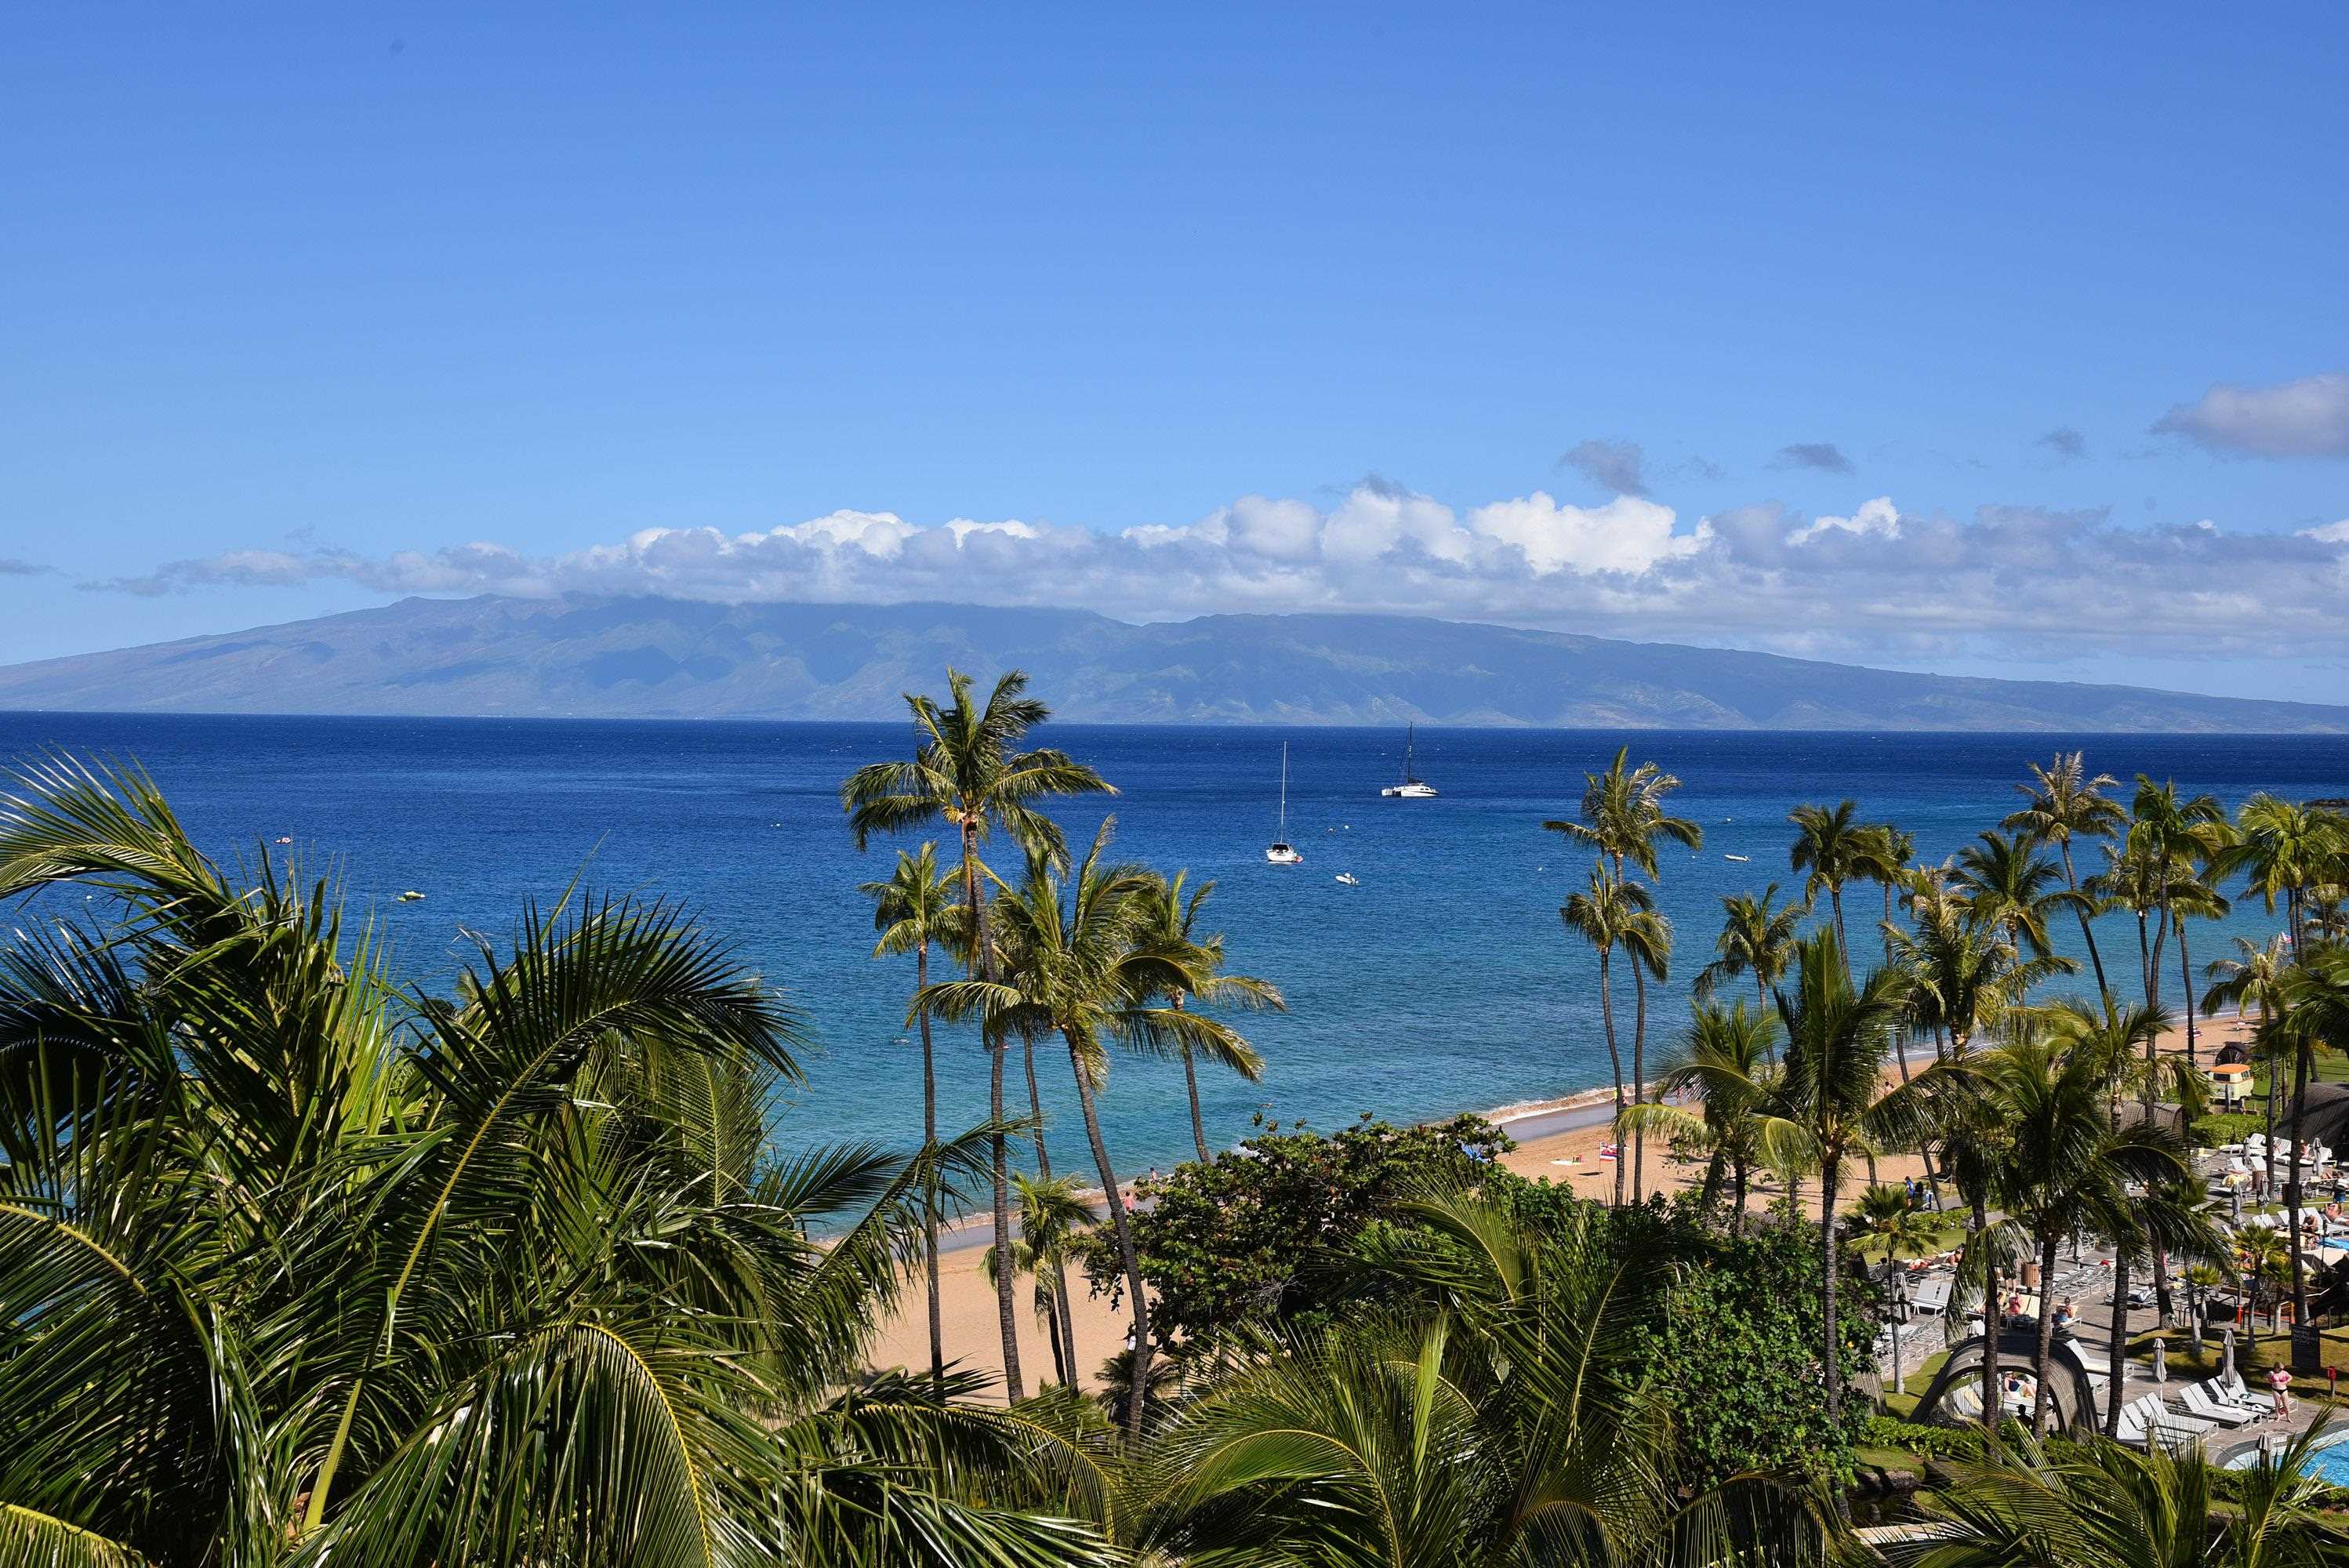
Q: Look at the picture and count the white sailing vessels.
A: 2